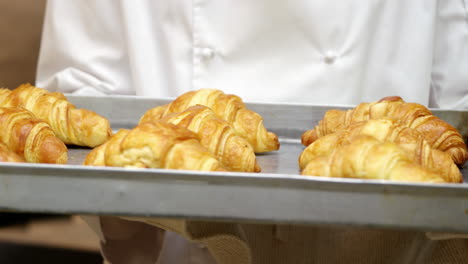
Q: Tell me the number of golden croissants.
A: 9